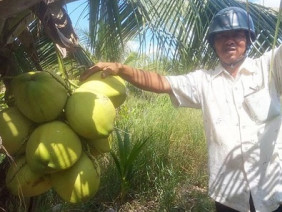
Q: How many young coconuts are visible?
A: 8